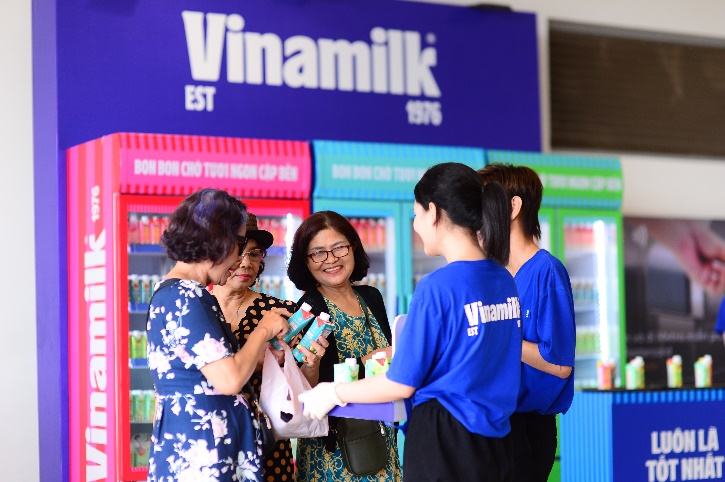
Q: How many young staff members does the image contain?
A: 2